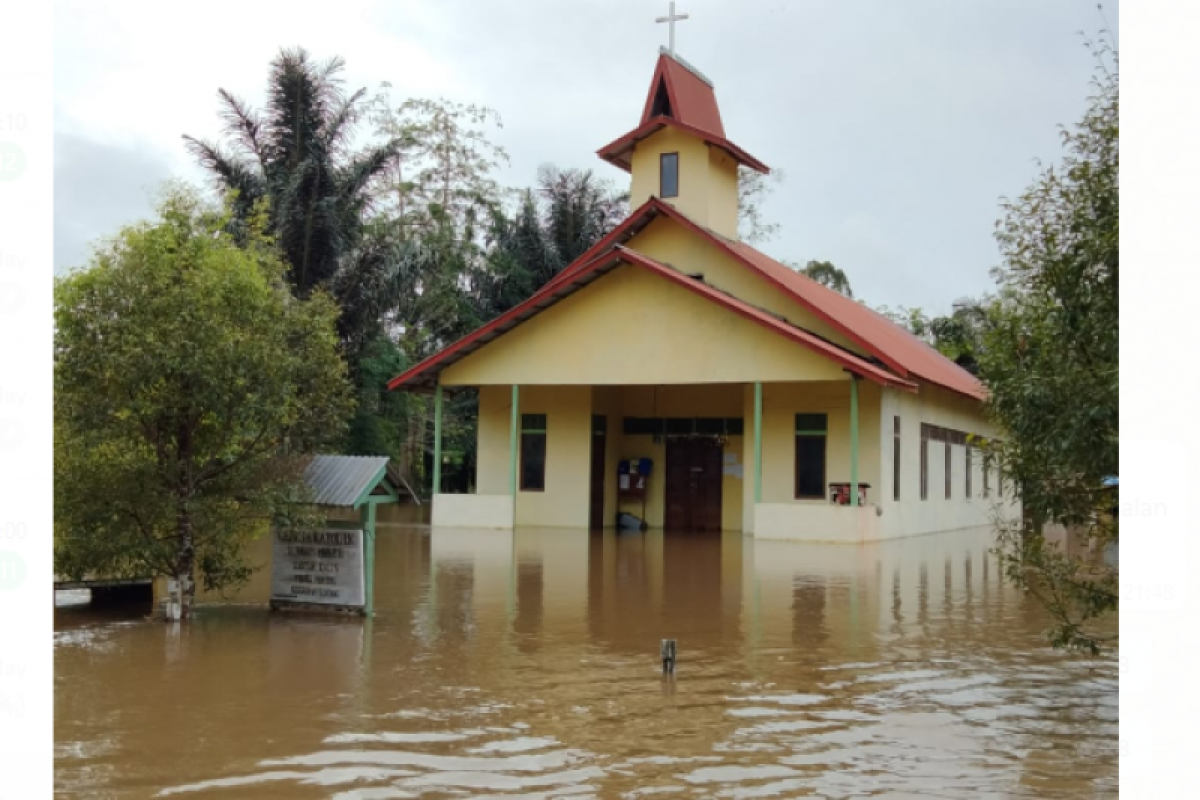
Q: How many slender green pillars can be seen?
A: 4